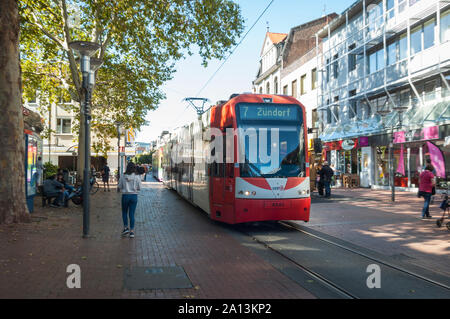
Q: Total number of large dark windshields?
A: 1